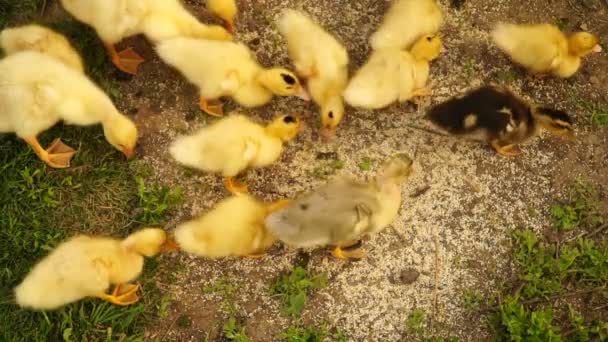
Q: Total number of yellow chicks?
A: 12